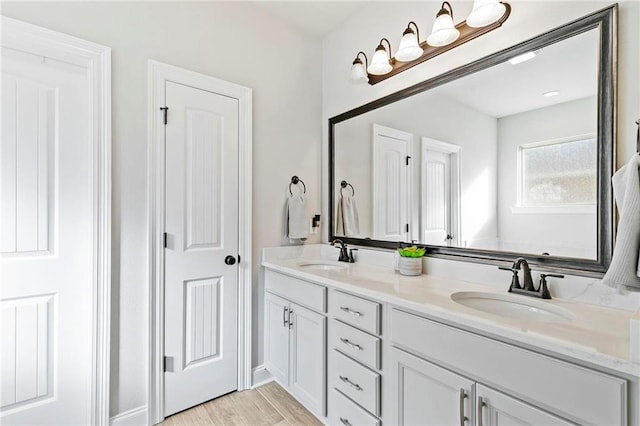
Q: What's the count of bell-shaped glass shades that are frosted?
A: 5